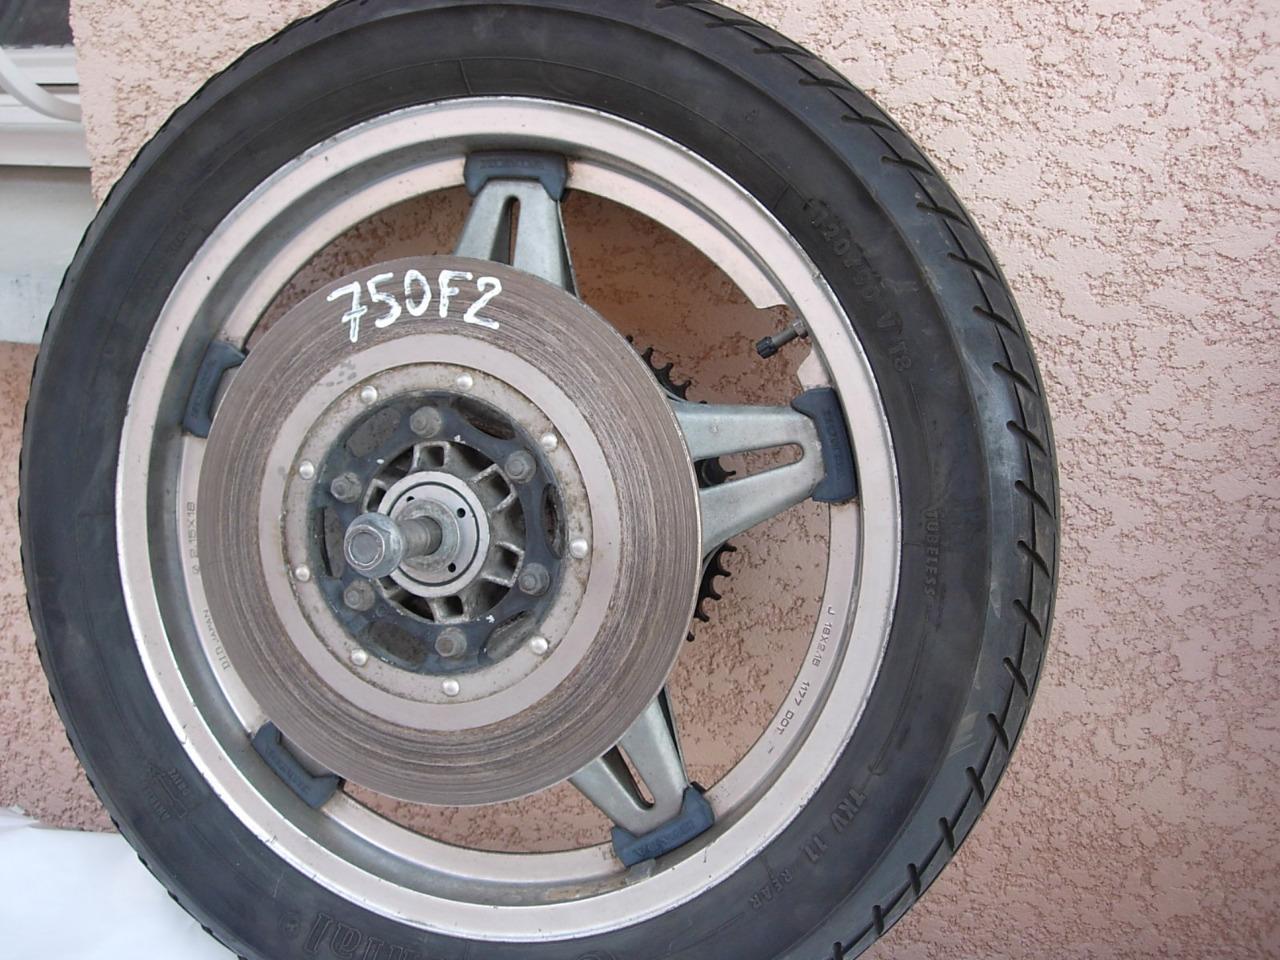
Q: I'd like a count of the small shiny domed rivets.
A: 9